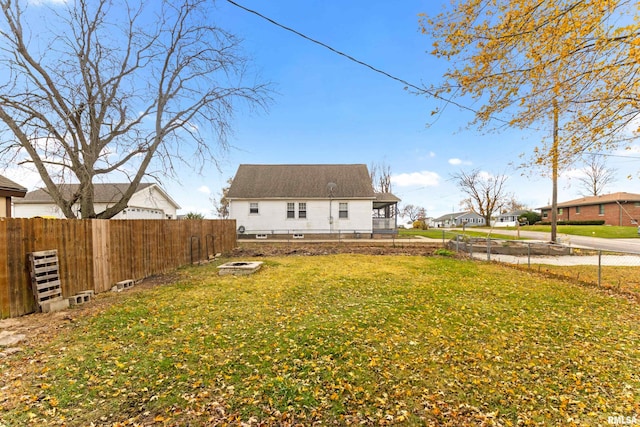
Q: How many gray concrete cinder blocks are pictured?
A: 4